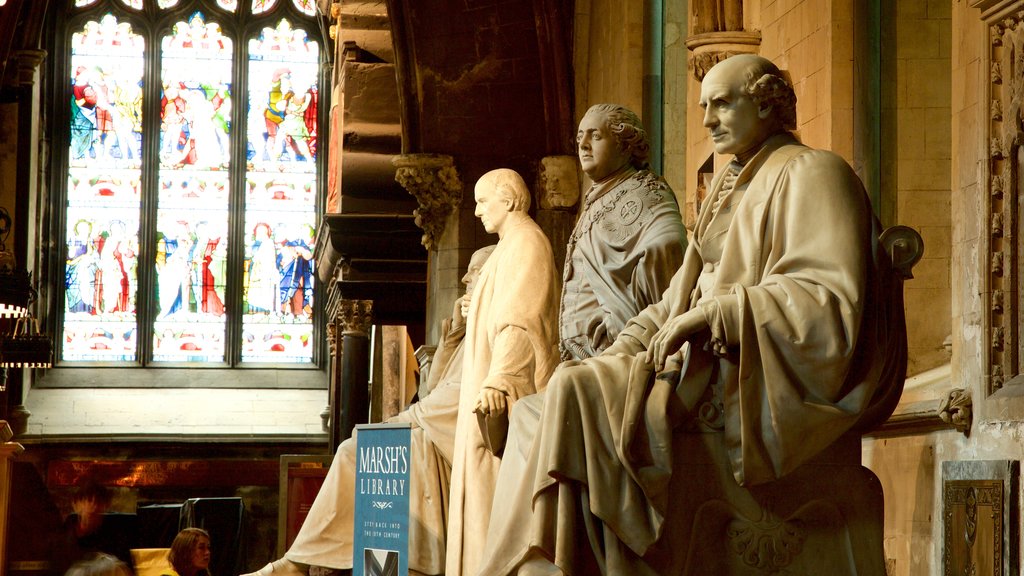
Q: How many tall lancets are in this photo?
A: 3